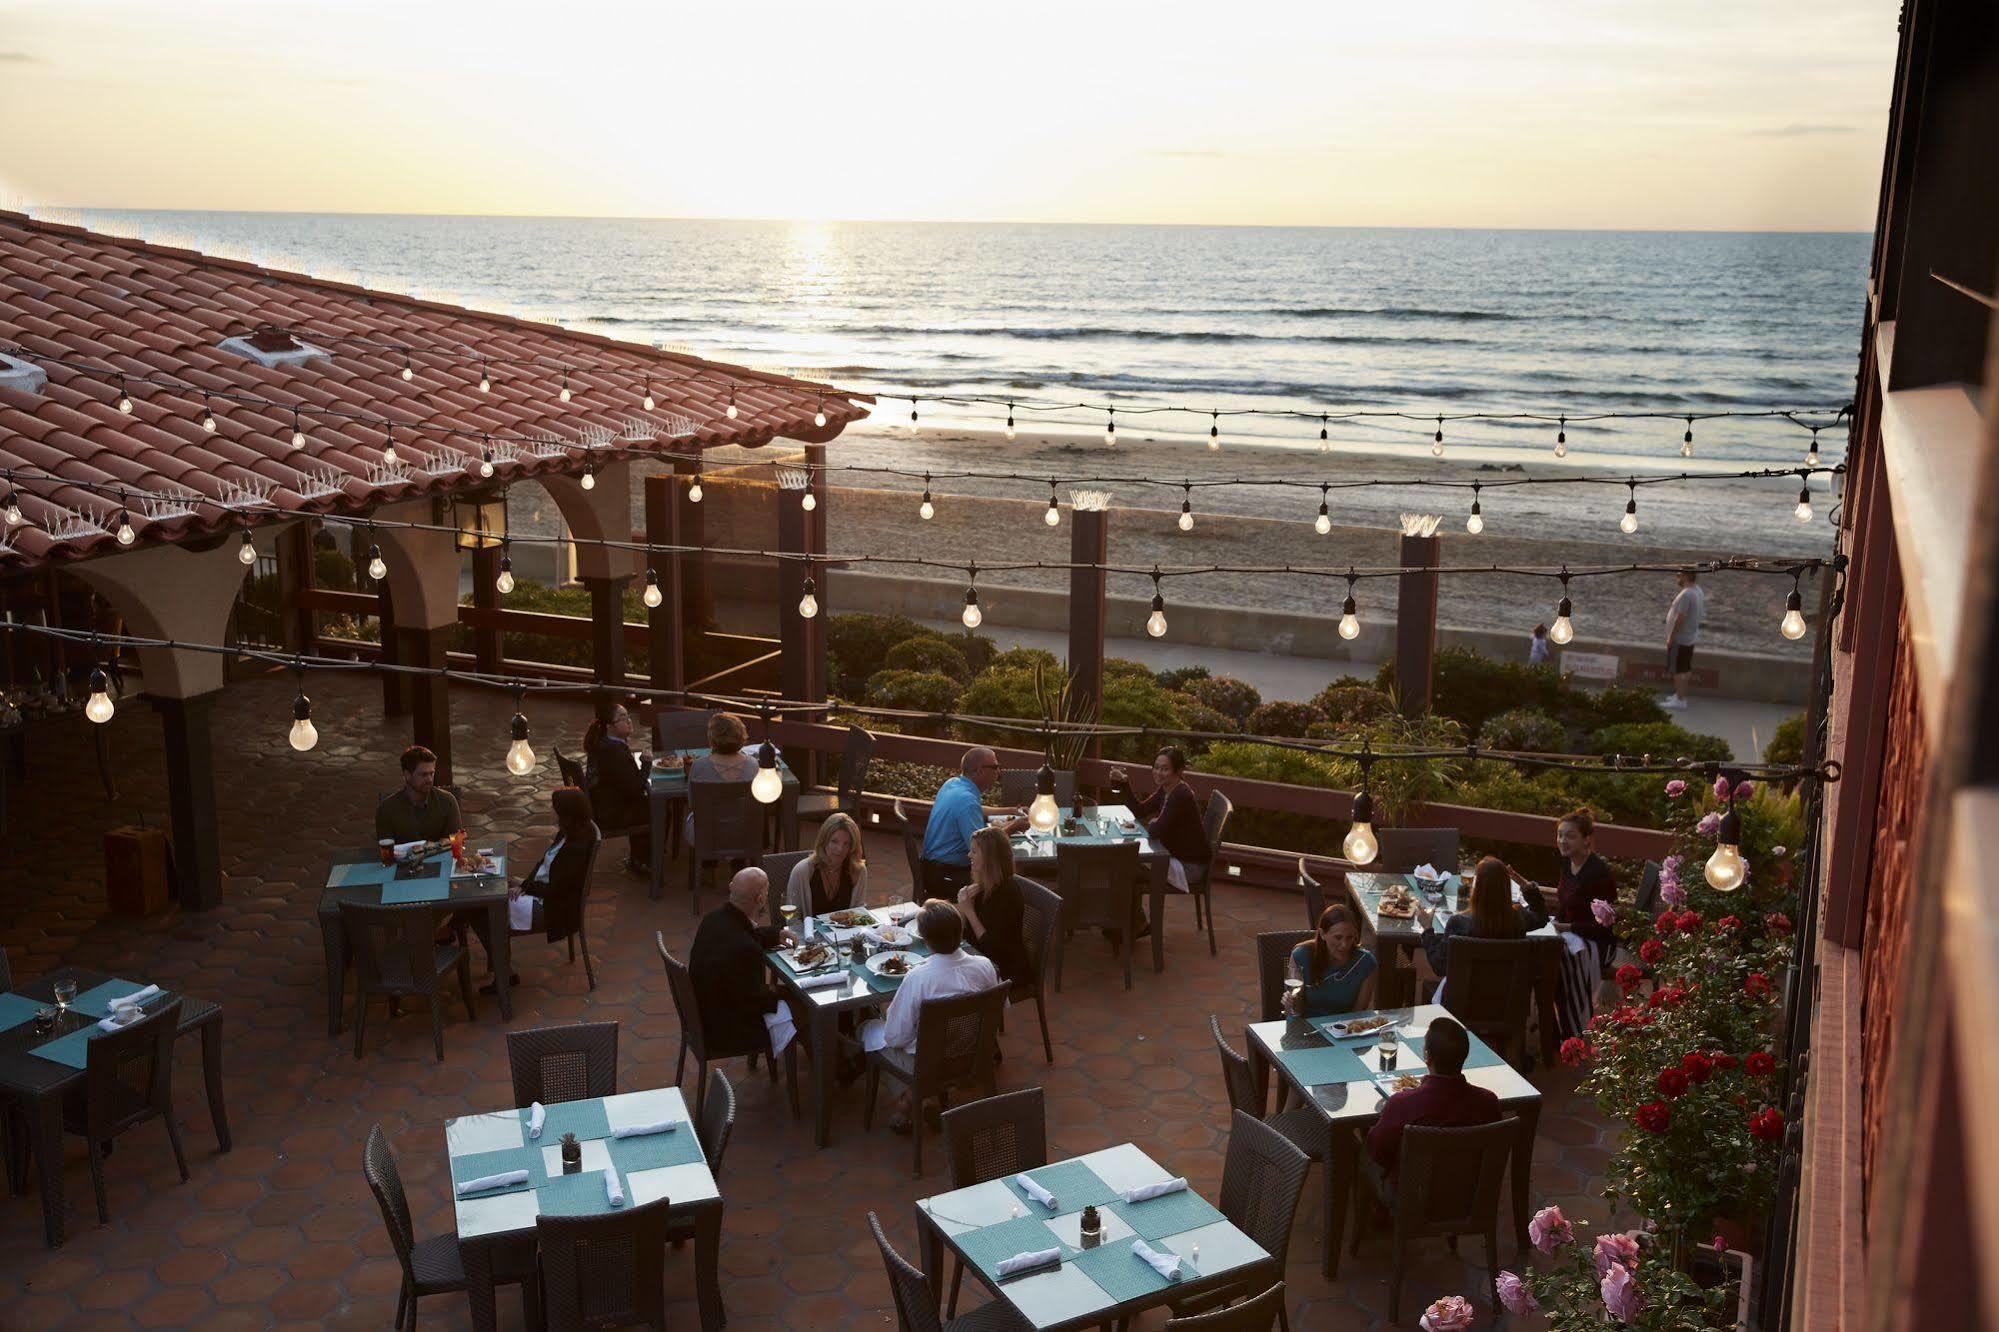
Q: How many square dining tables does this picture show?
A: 9